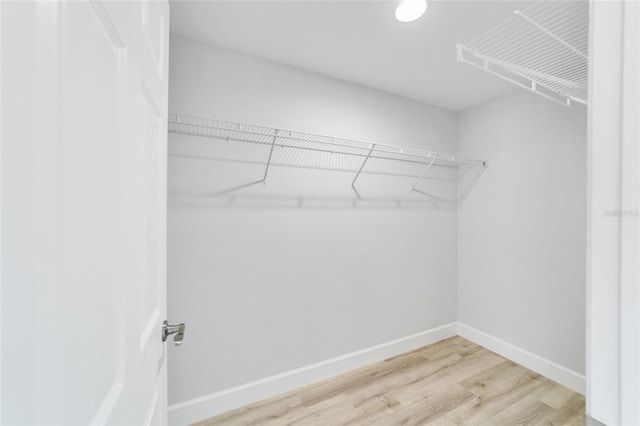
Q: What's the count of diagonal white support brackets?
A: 3